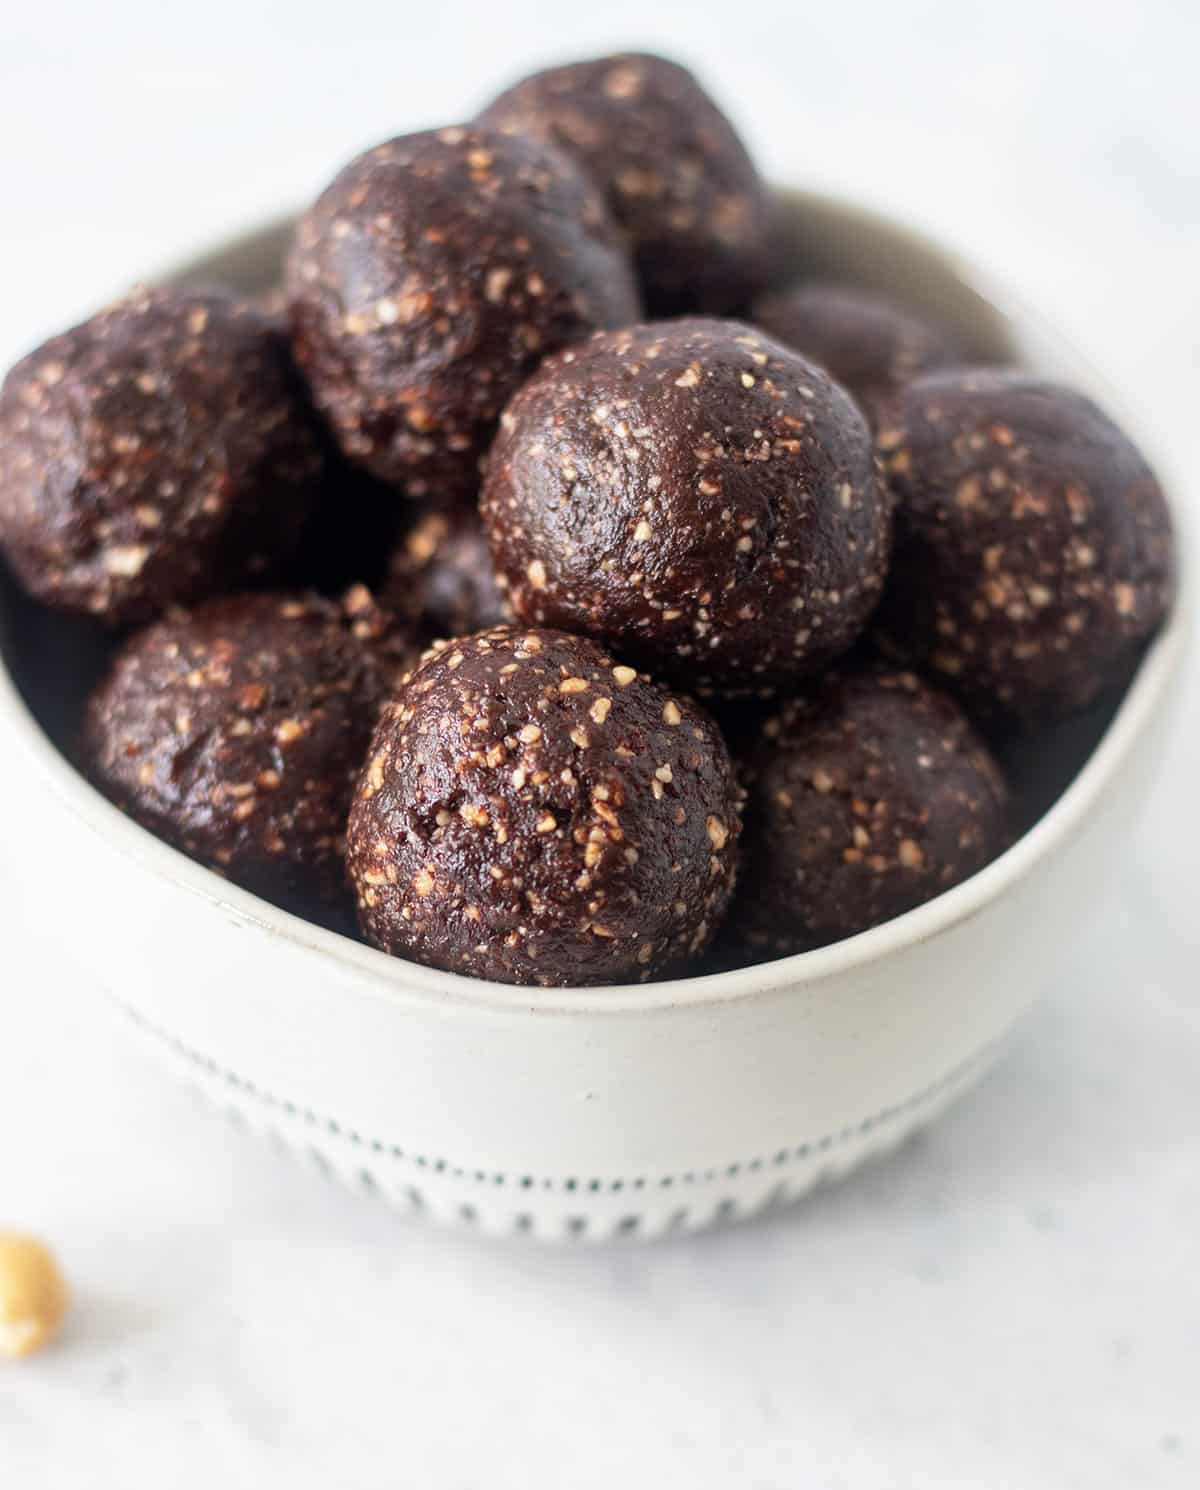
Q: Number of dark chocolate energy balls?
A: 10